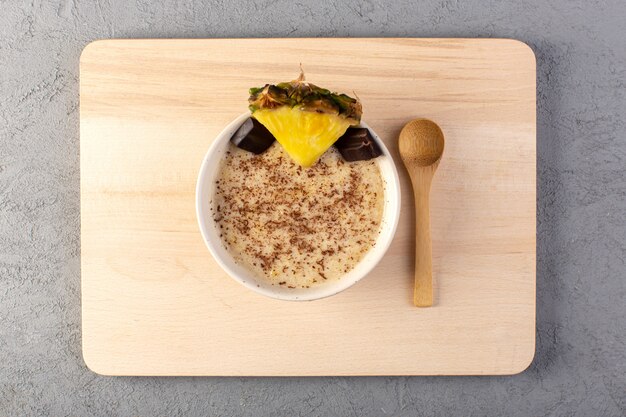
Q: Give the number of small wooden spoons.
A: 1